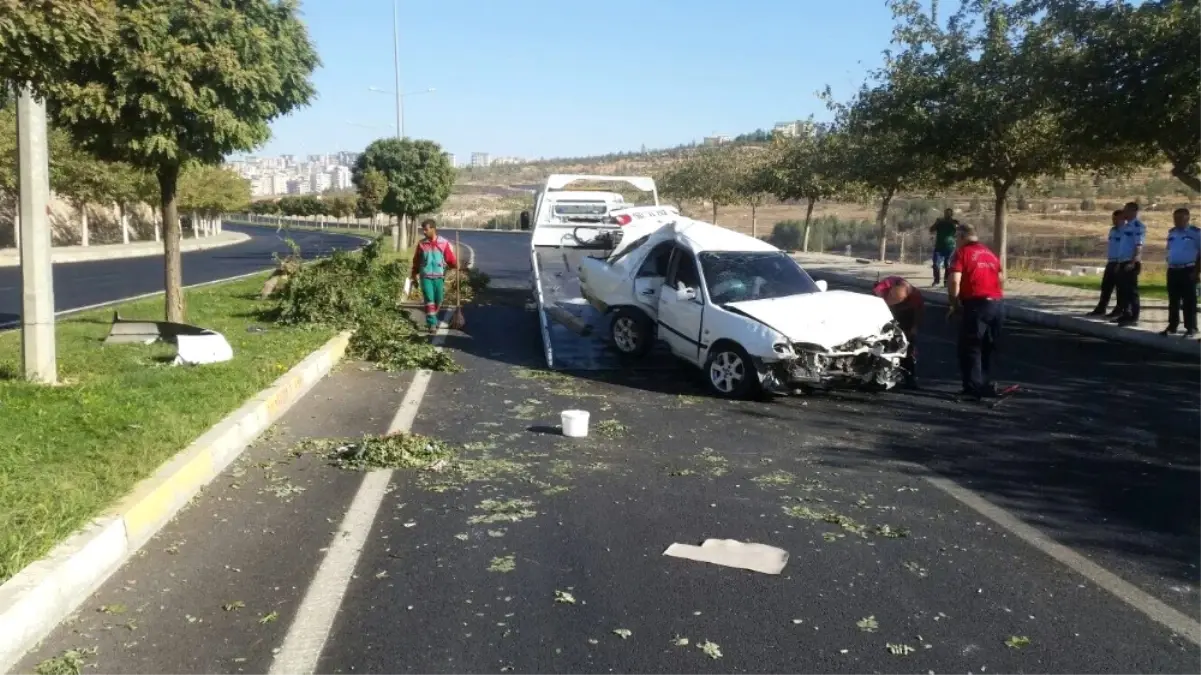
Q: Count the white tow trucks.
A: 1